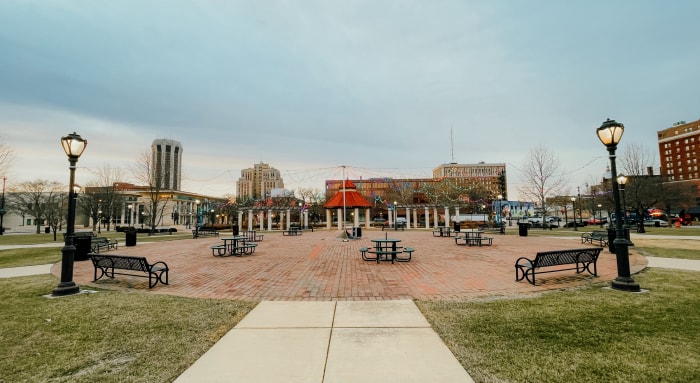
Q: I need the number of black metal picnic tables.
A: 6